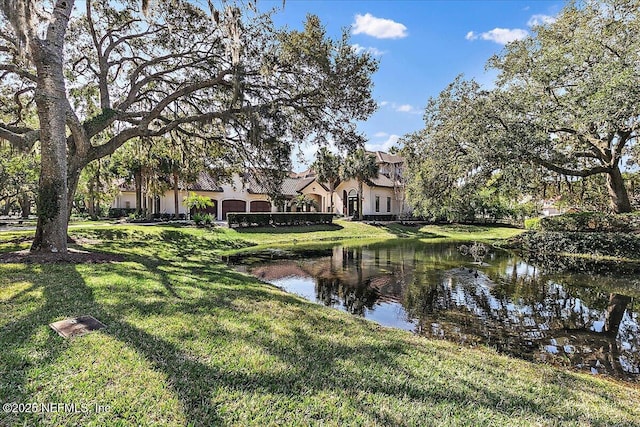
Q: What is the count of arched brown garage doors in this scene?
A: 3